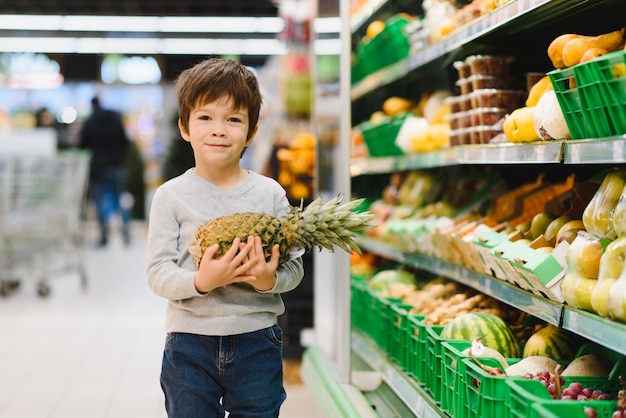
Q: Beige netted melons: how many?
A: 3